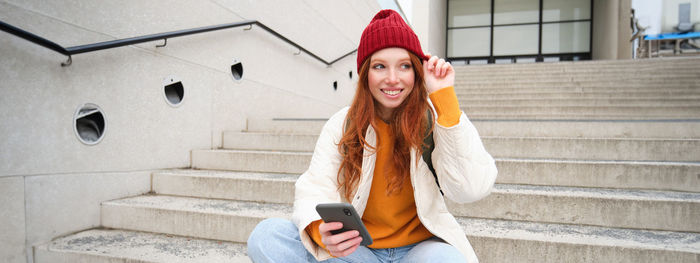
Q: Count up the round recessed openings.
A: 5